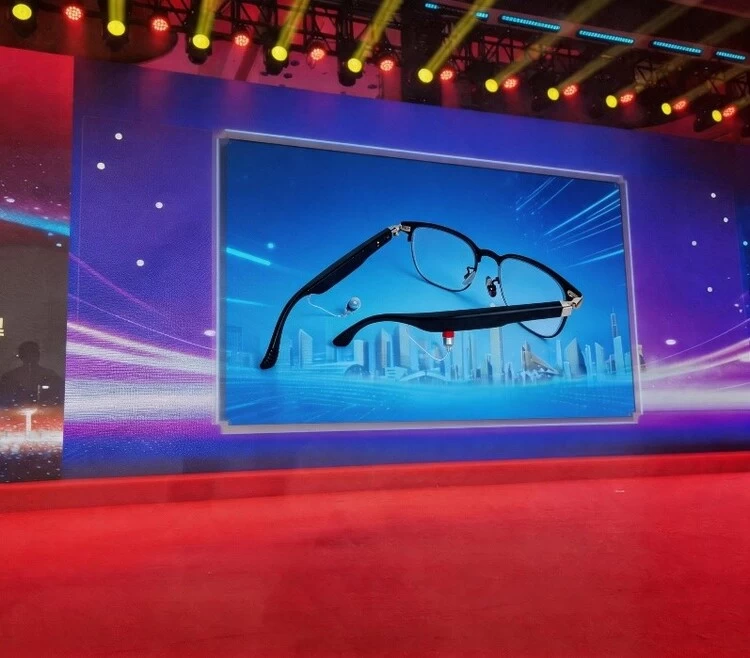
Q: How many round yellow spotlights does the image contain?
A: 11